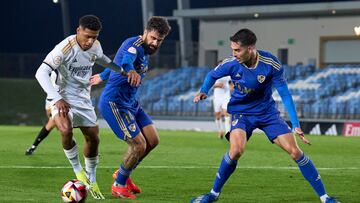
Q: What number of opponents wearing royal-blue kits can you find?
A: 2